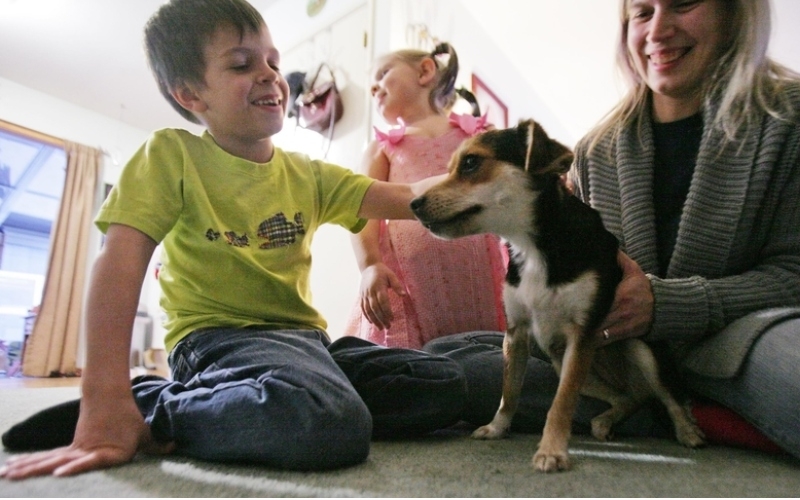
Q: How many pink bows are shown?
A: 2